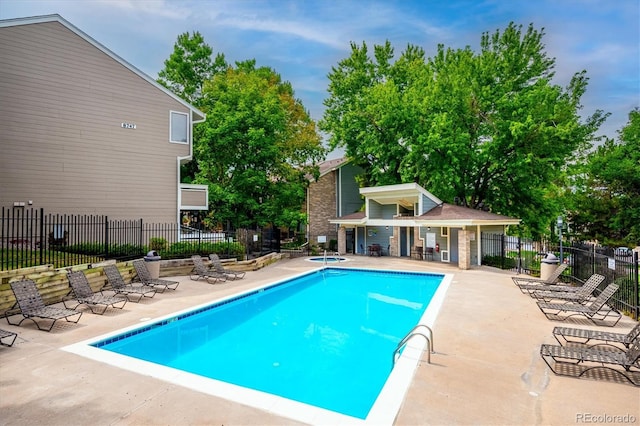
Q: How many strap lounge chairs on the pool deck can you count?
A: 13